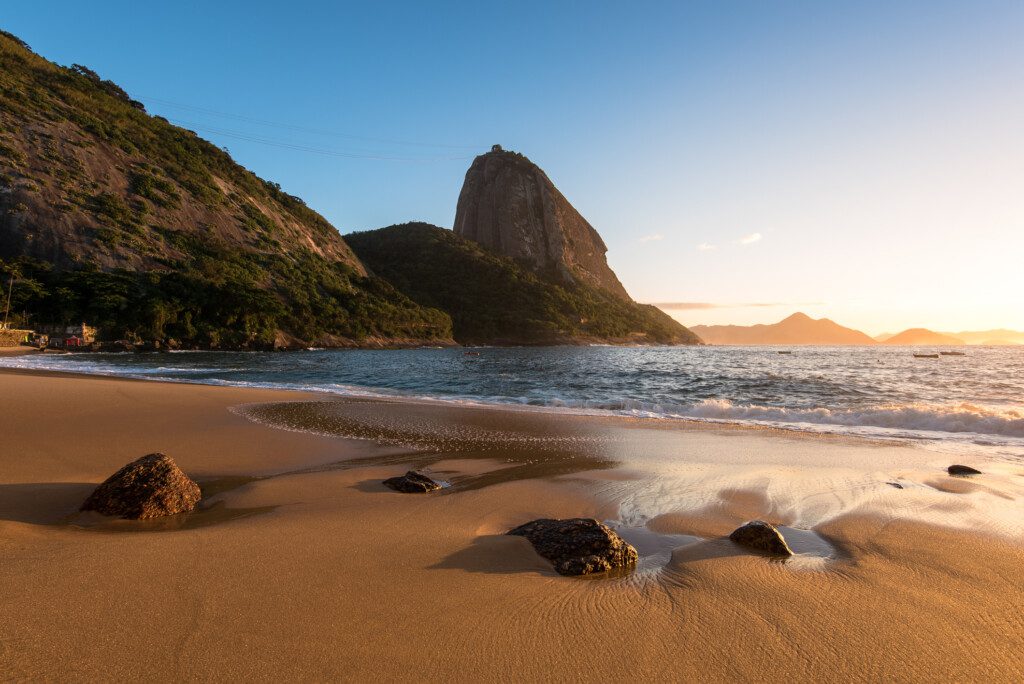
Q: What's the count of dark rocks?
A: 5